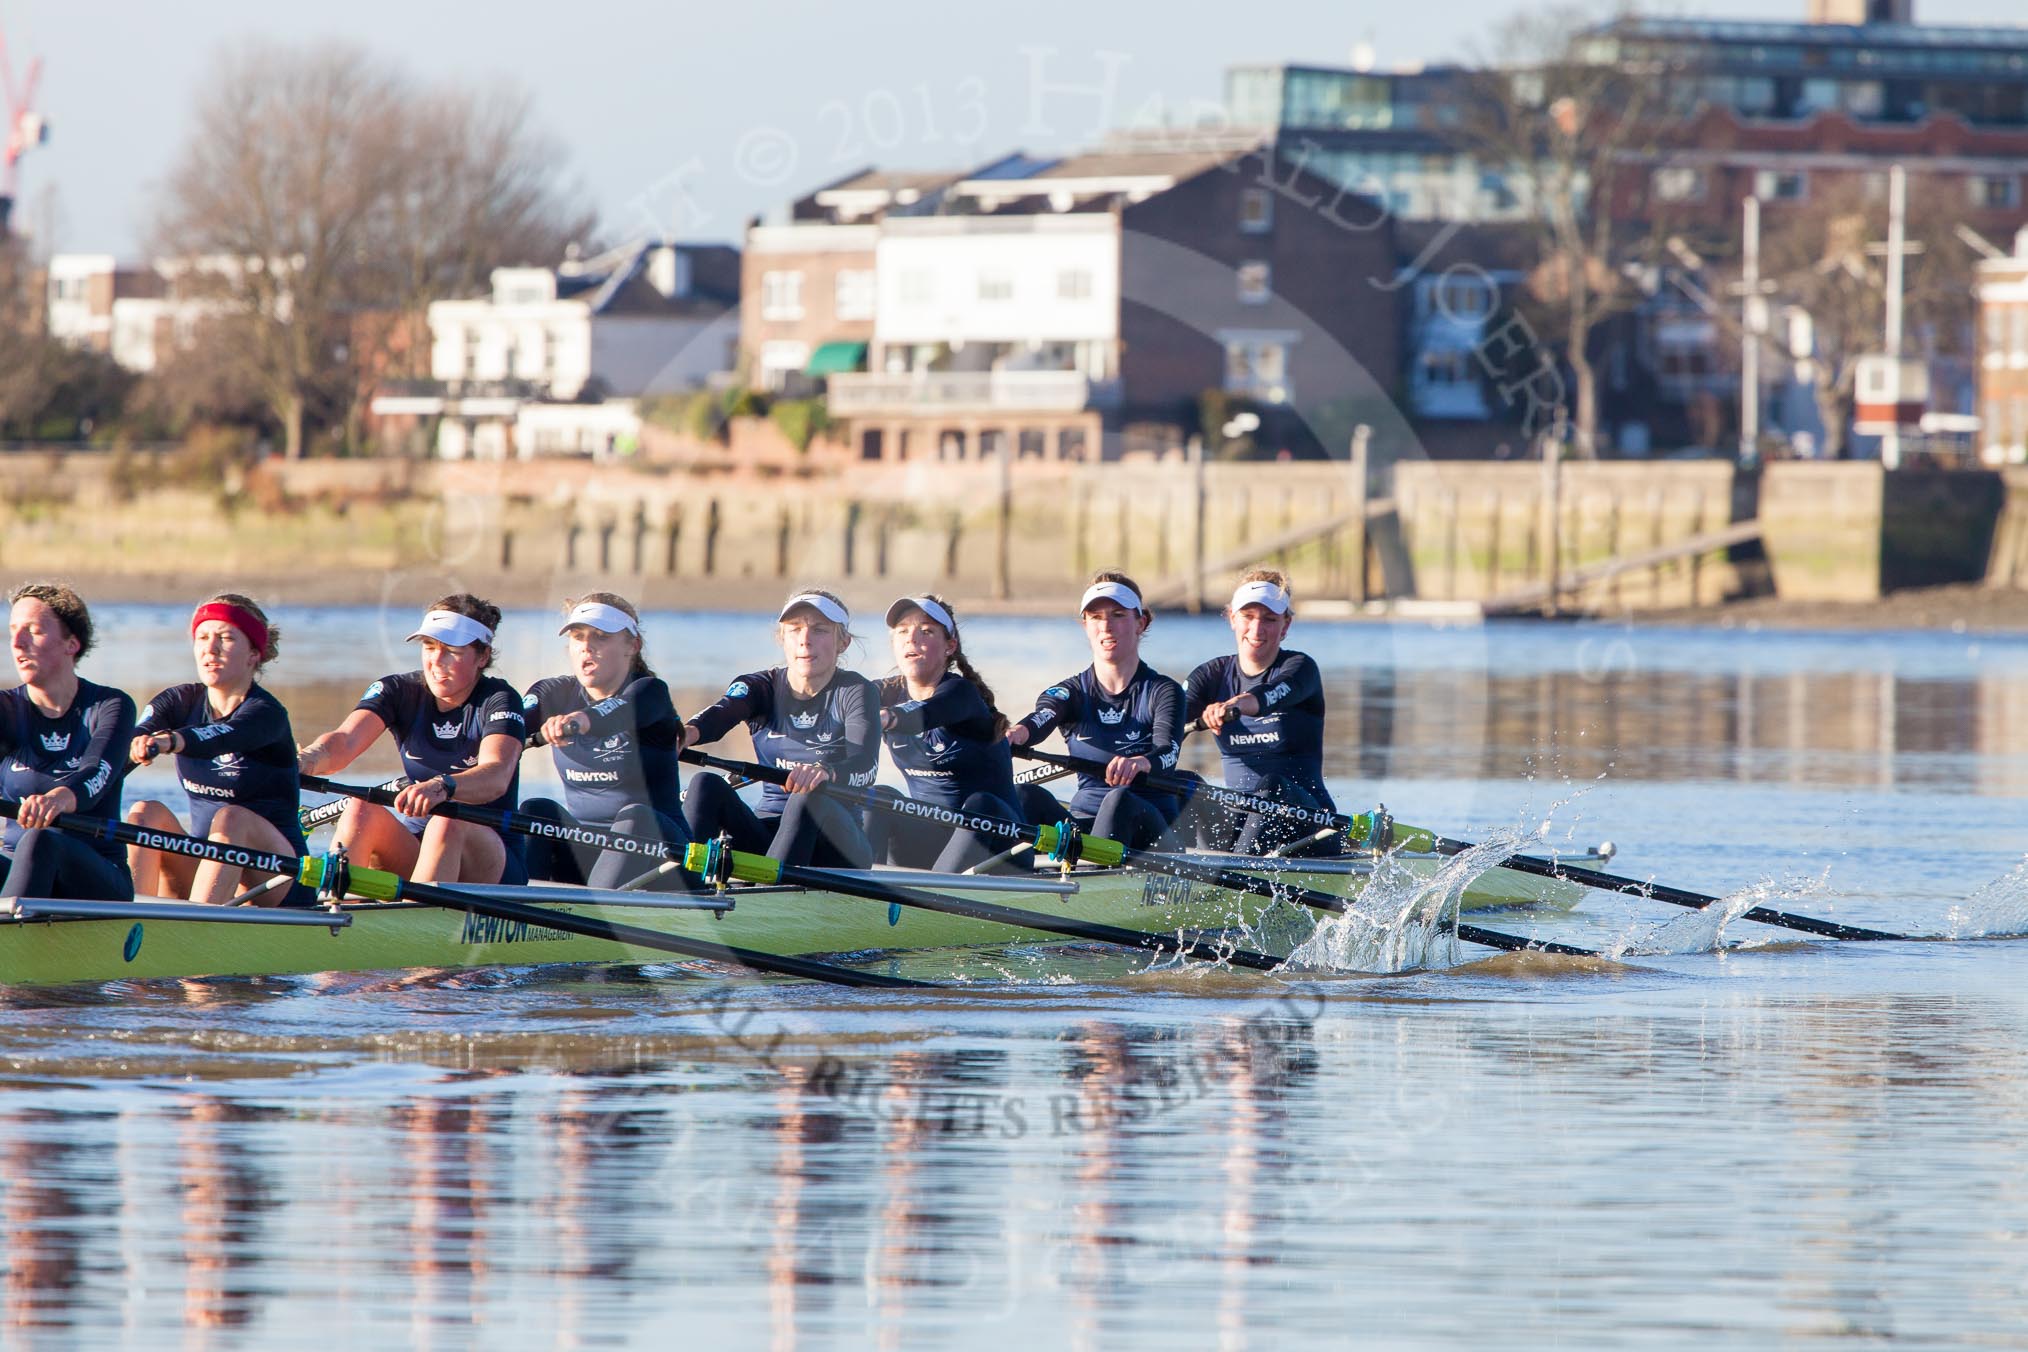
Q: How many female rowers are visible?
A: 8